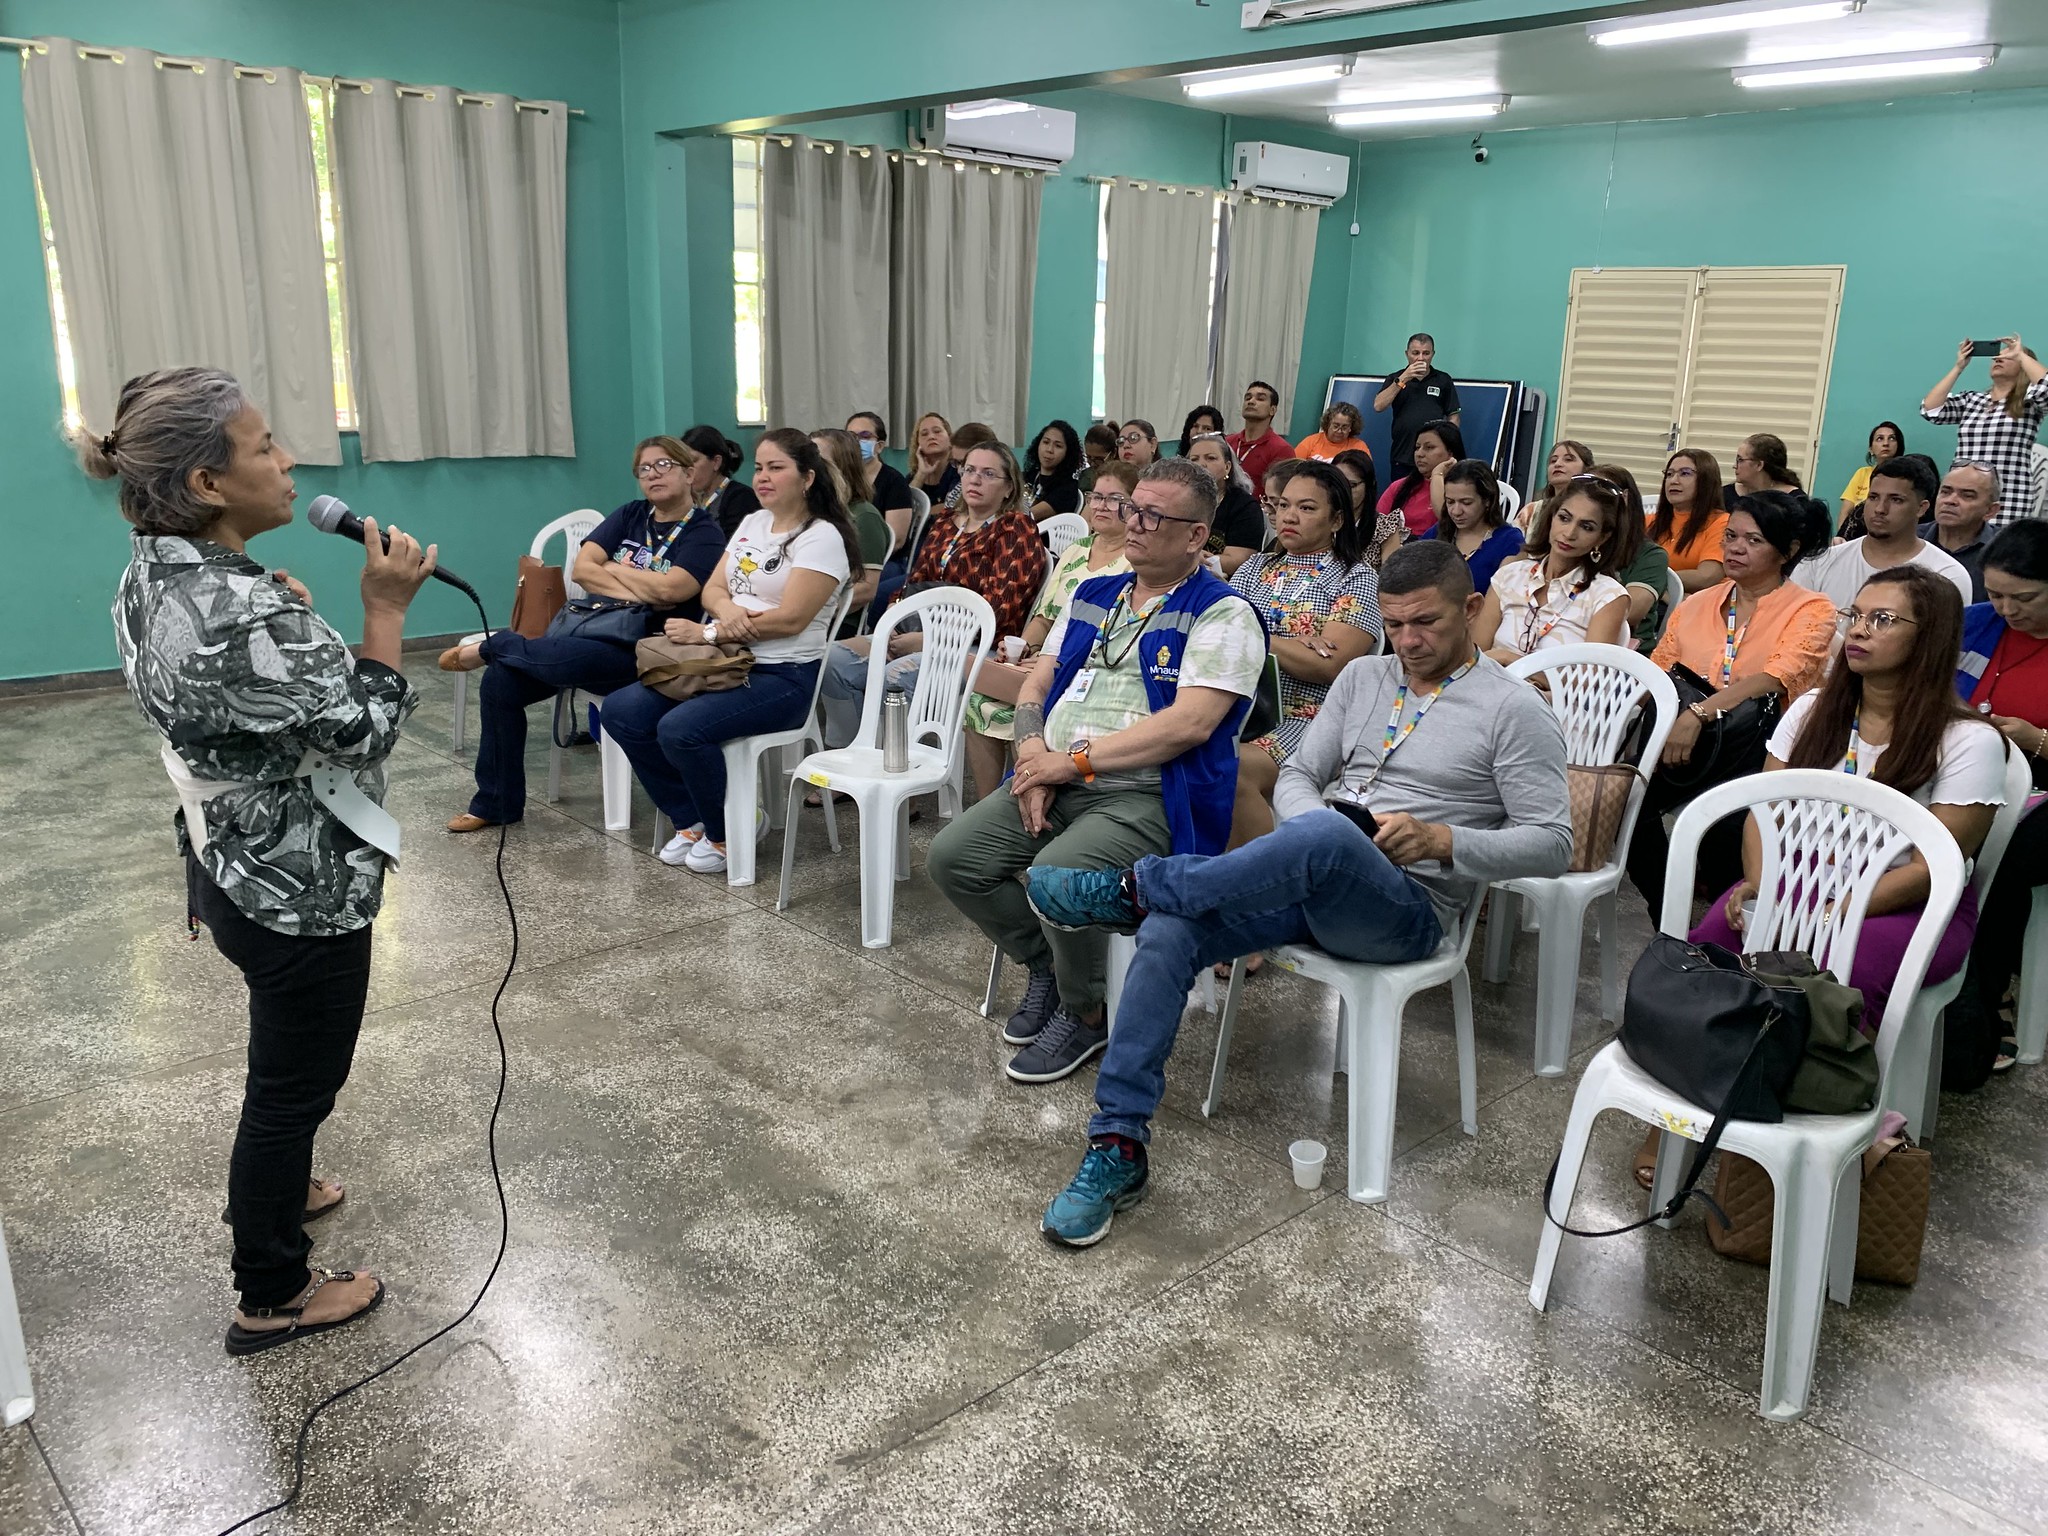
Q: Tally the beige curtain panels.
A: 6